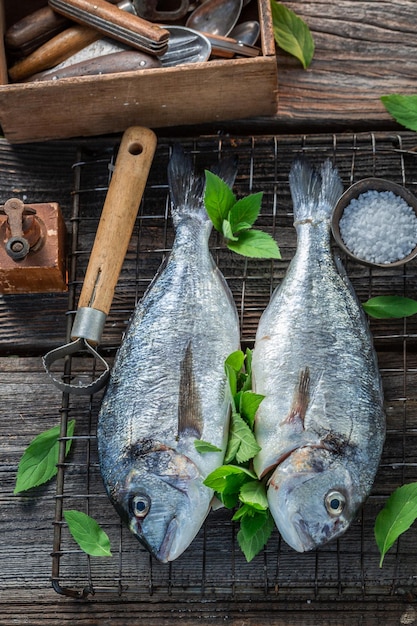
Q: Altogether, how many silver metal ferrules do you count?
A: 1